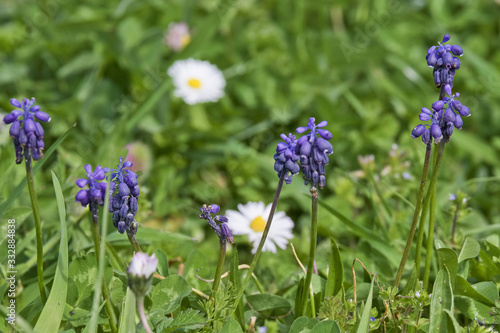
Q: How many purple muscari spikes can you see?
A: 9